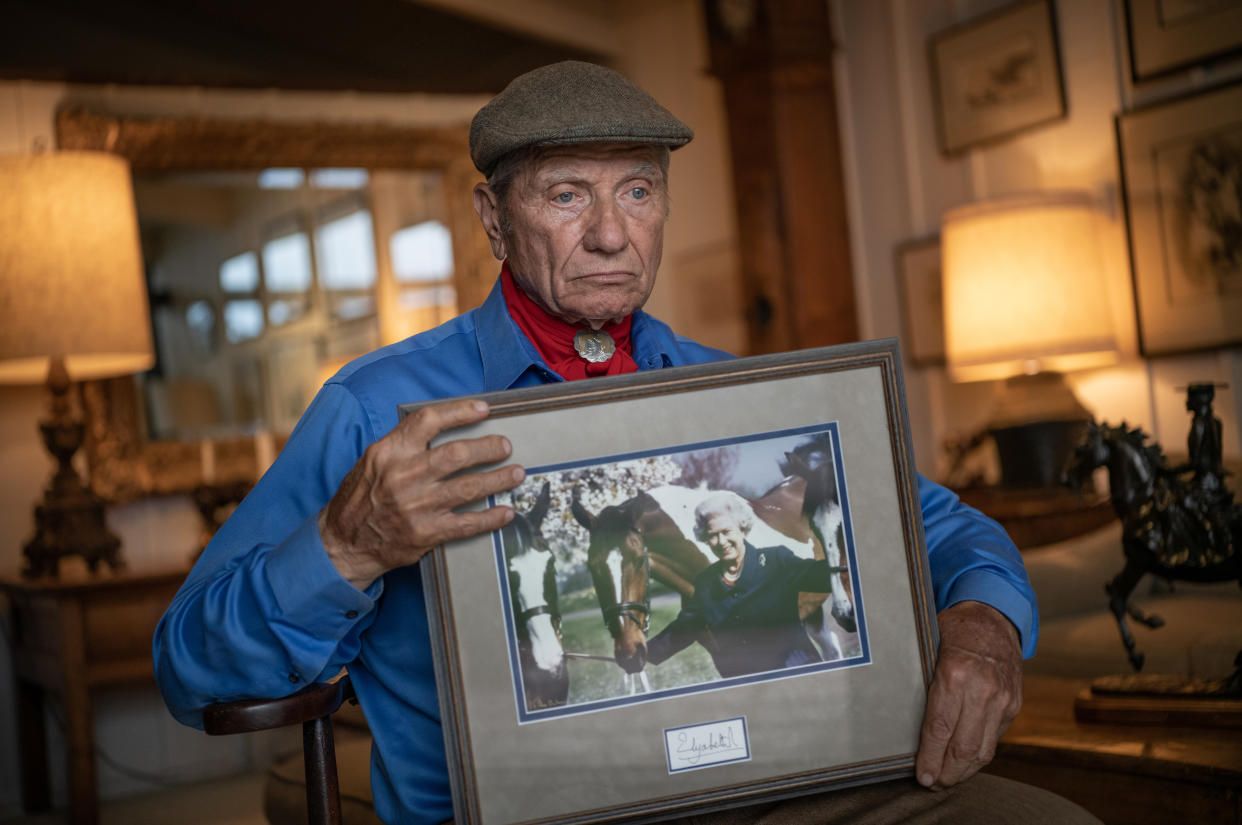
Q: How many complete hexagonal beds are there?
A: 0